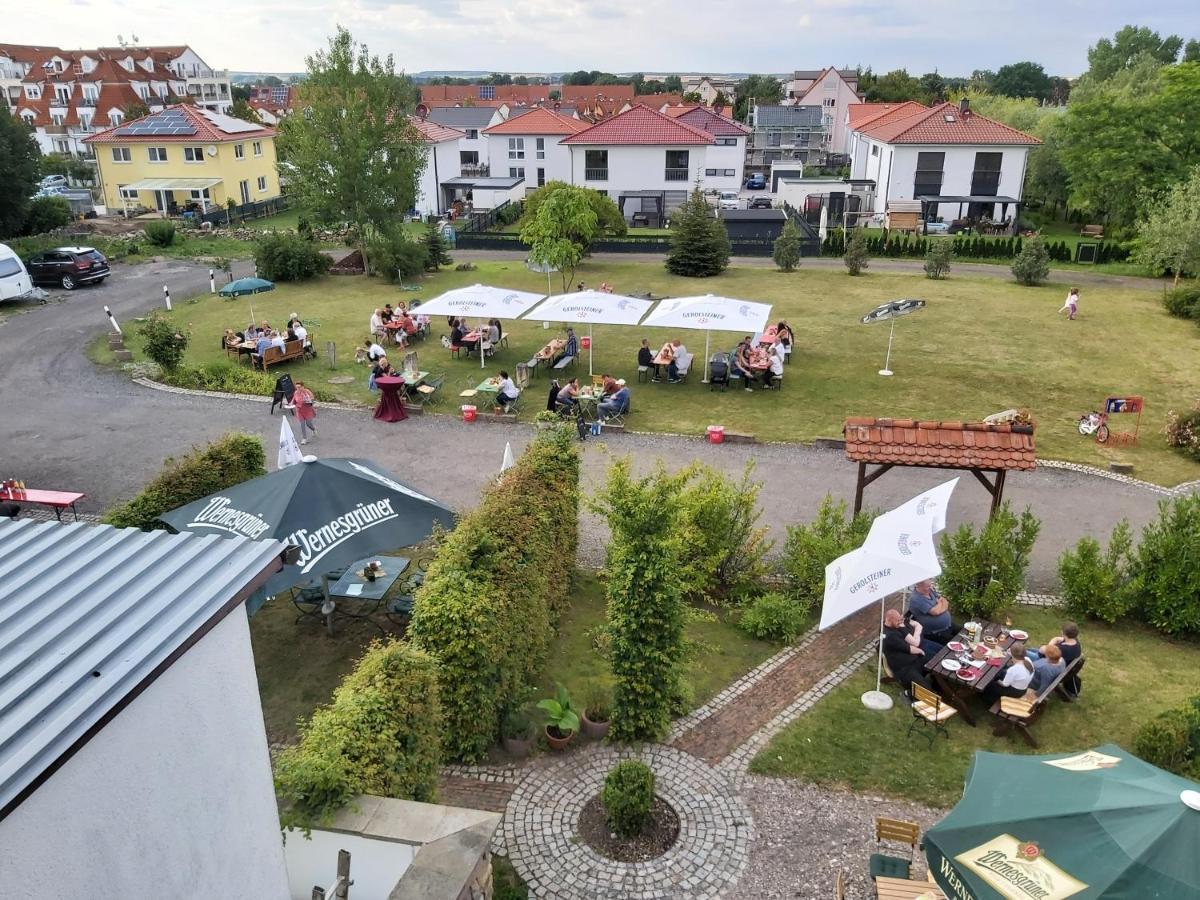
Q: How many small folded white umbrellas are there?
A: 2